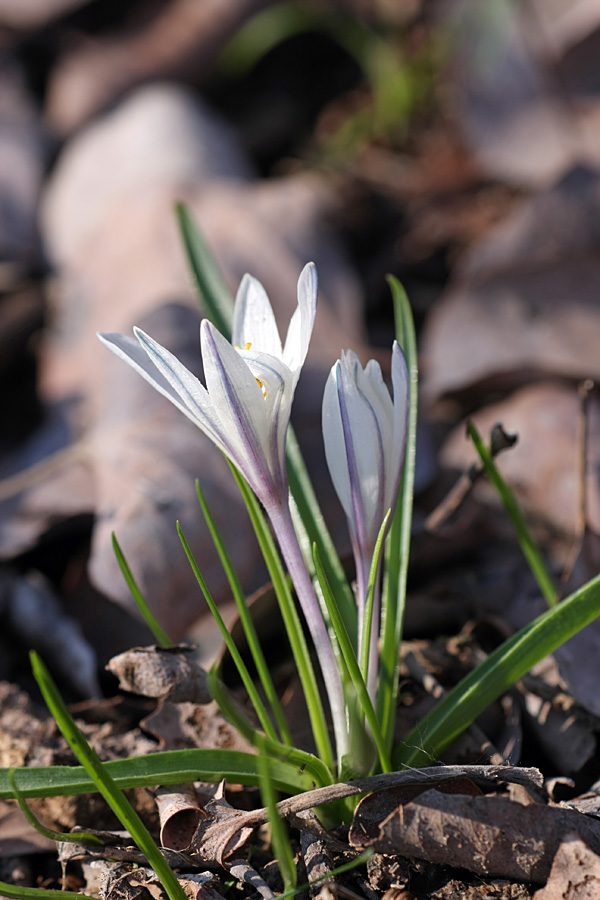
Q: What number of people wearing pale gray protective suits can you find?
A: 0